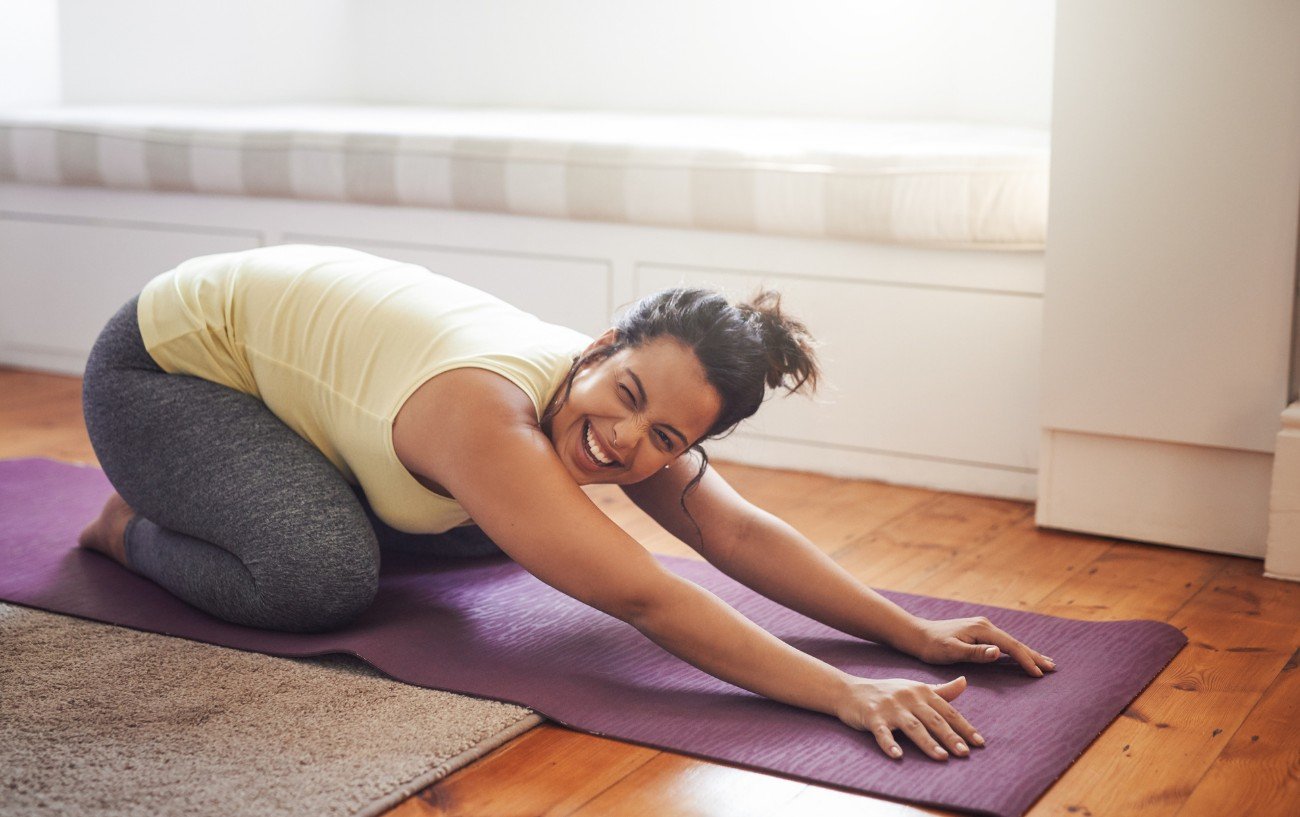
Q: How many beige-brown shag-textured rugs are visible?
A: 1